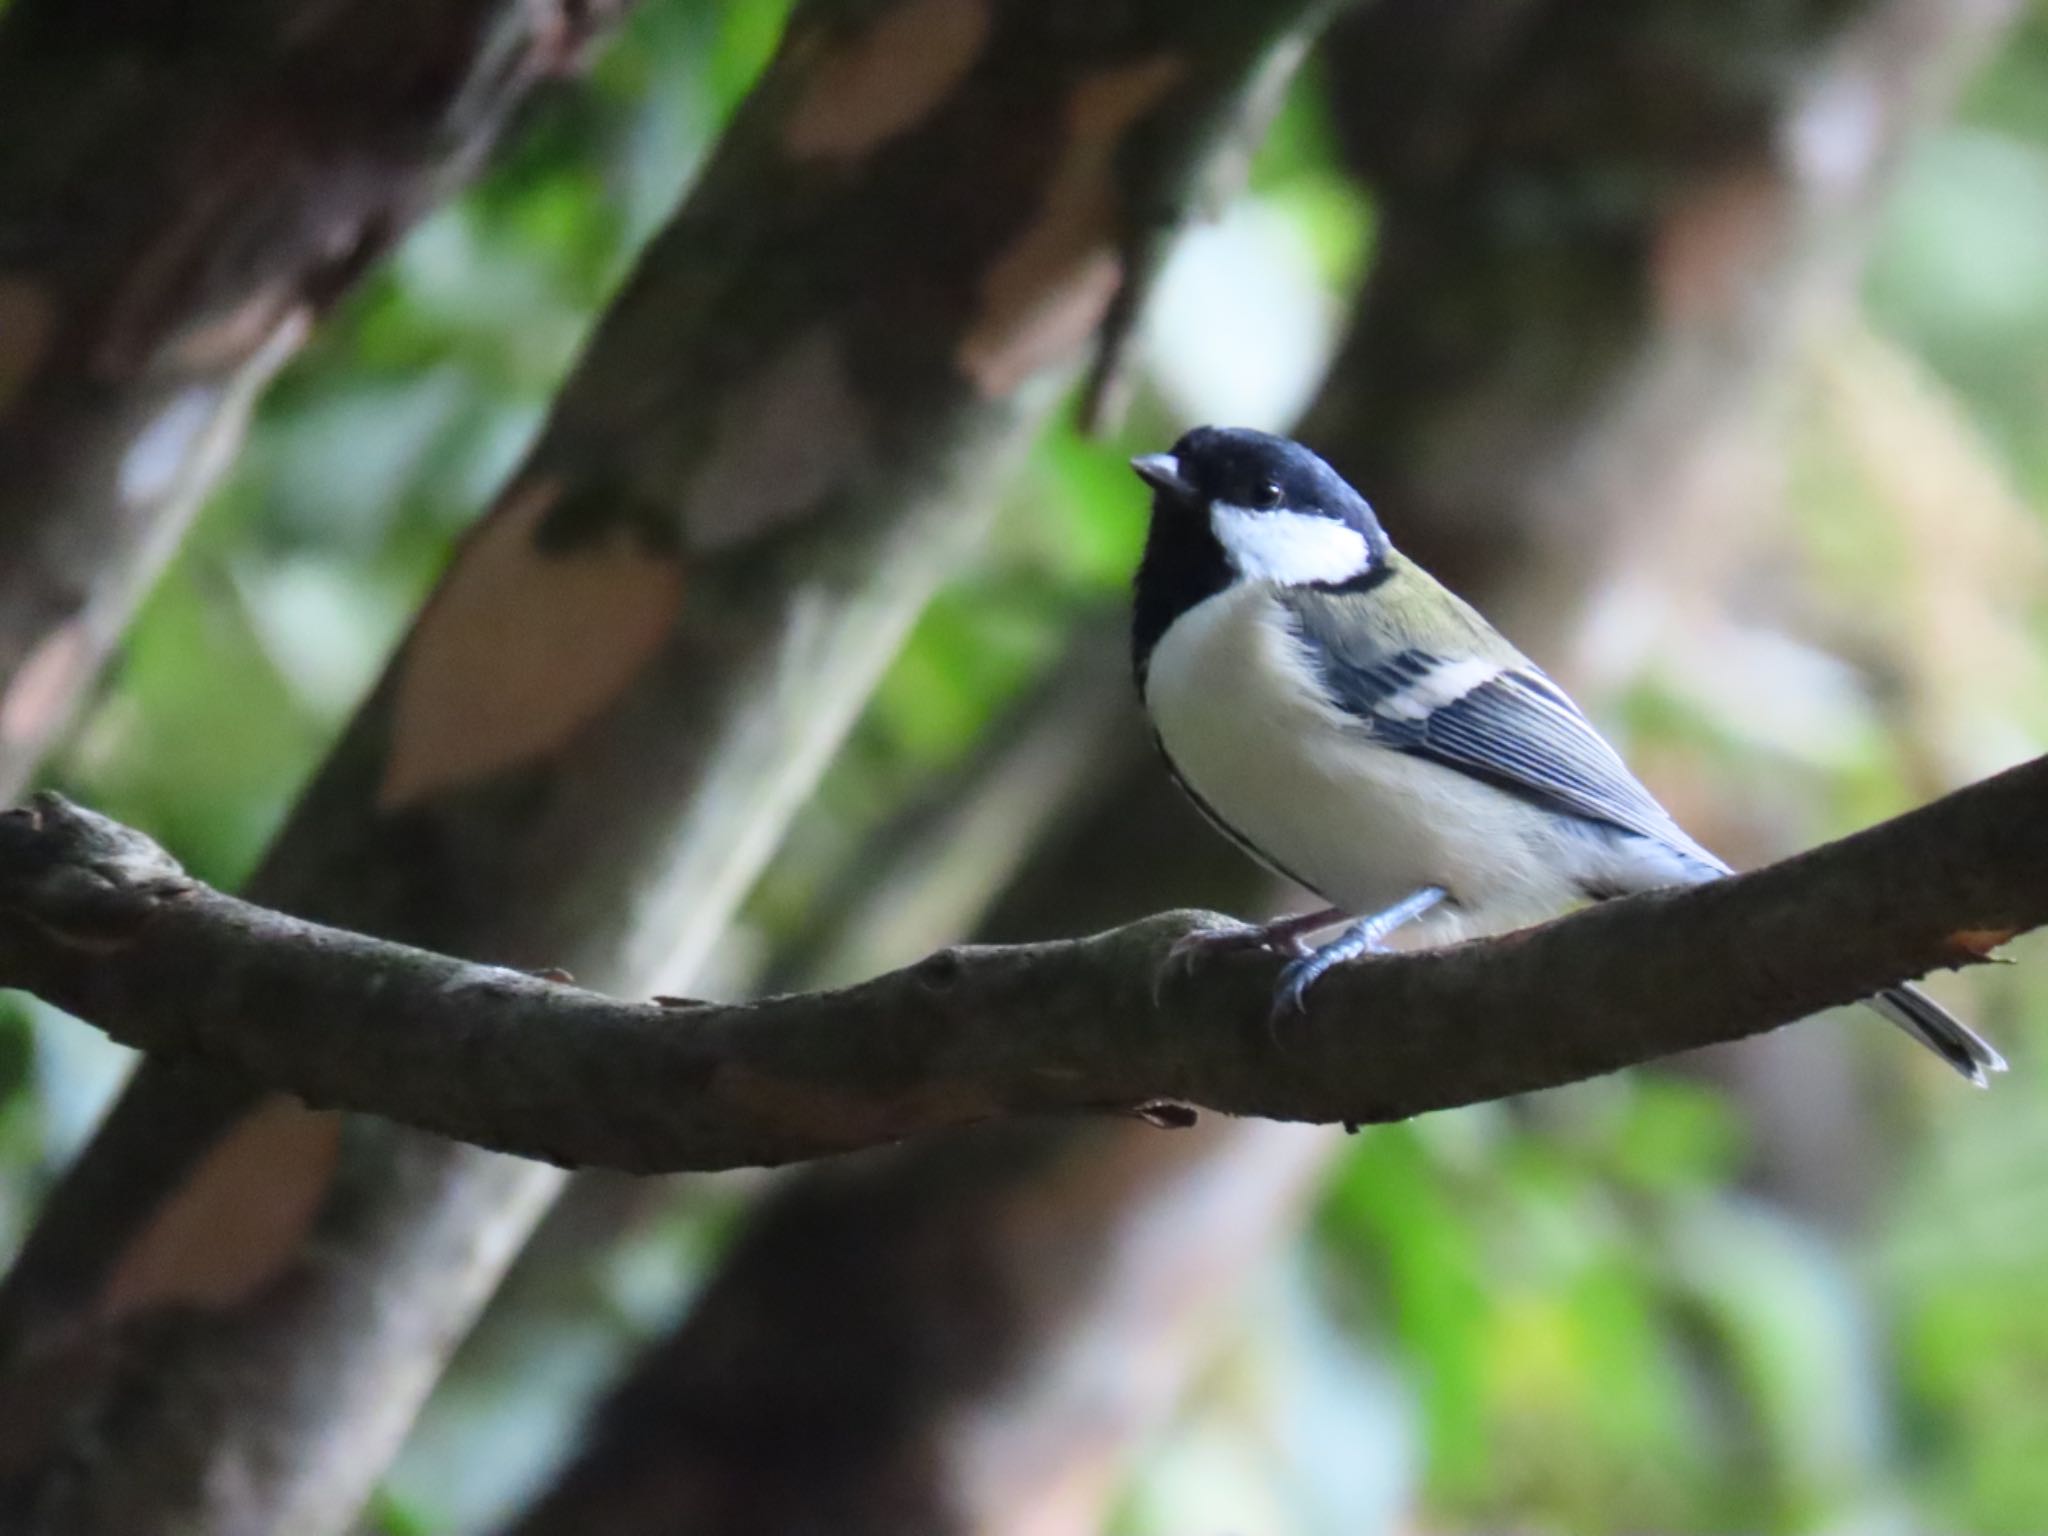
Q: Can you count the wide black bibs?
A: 1